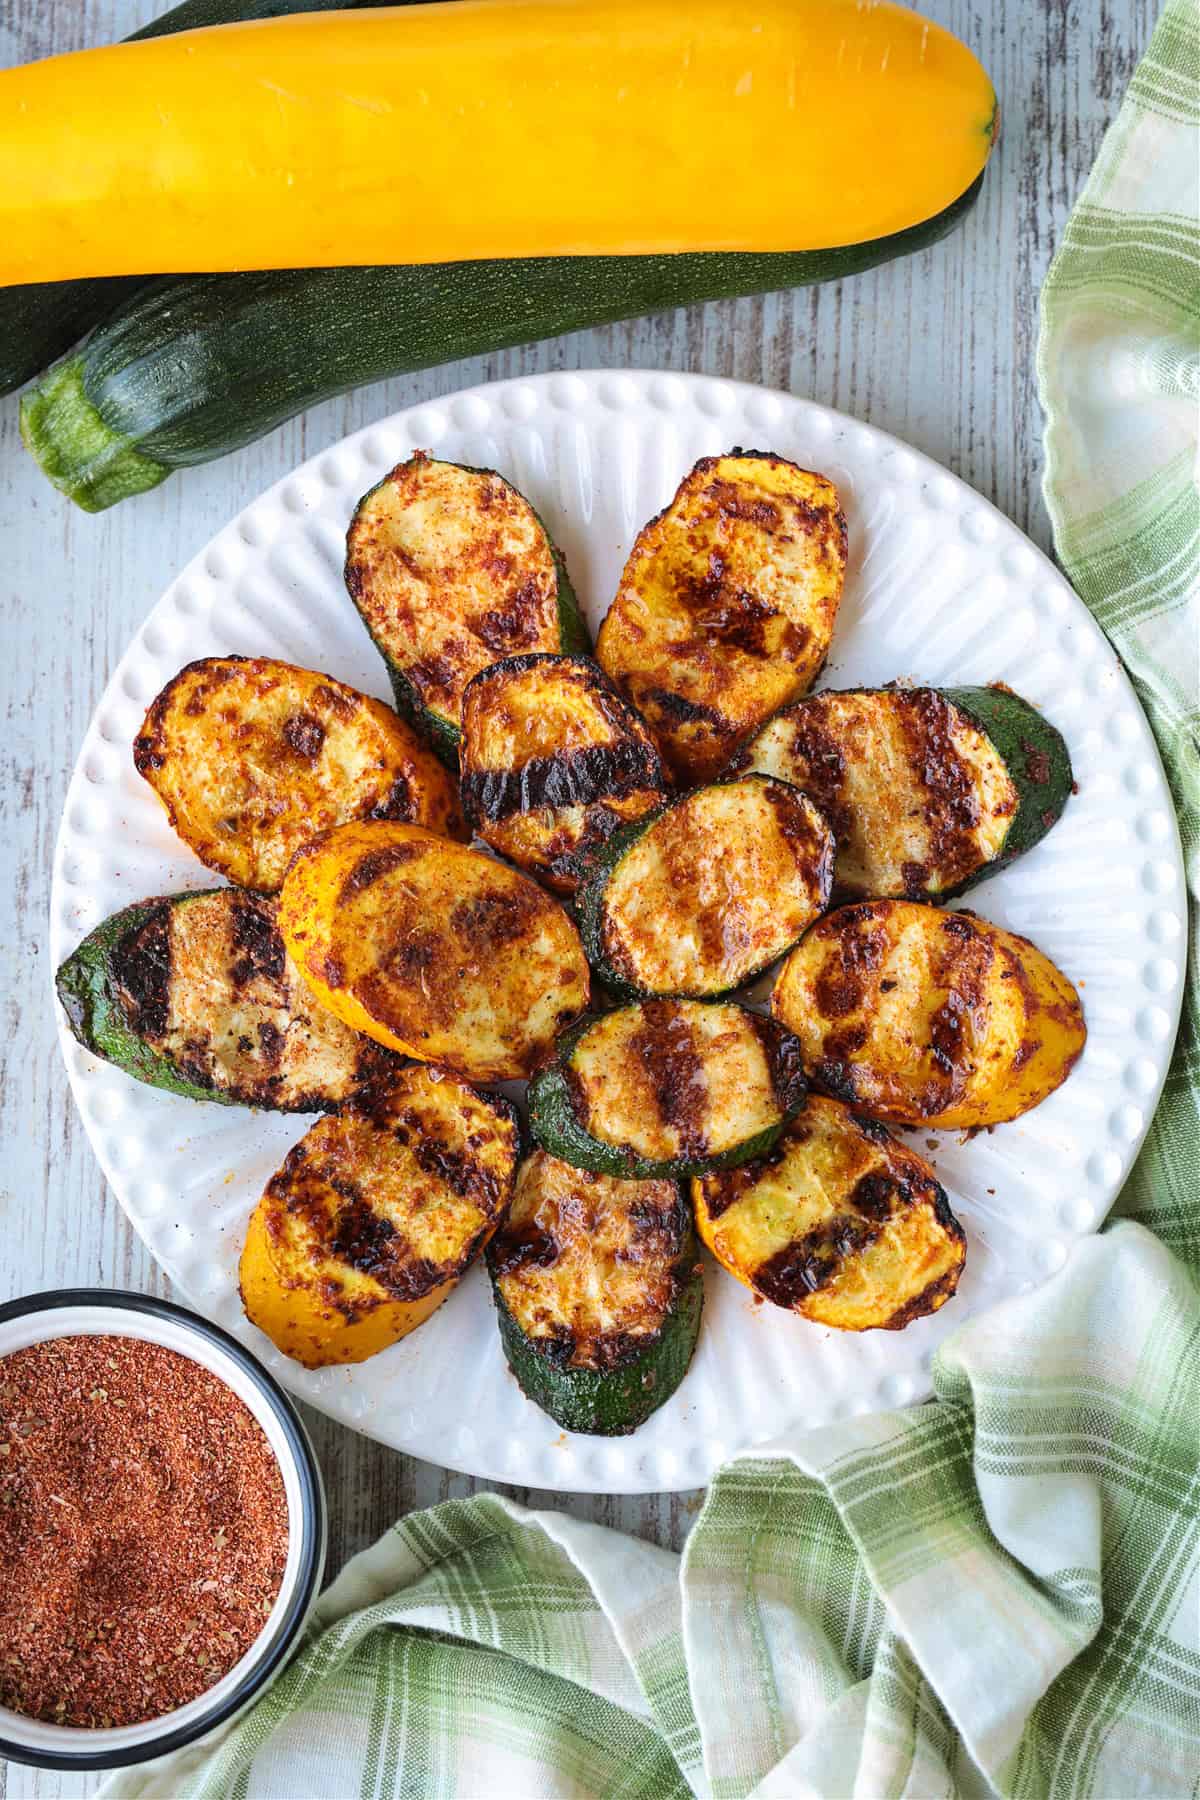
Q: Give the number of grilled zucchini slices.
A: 13